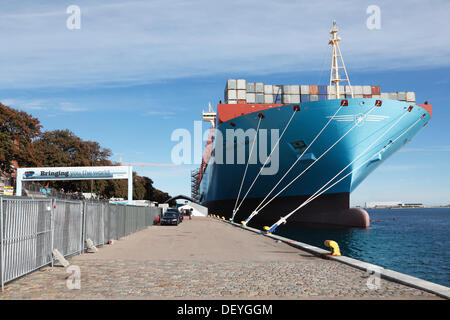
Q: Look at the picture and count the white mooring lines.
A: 6